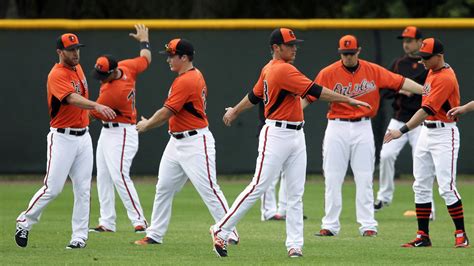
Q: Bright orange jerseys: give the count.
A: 6